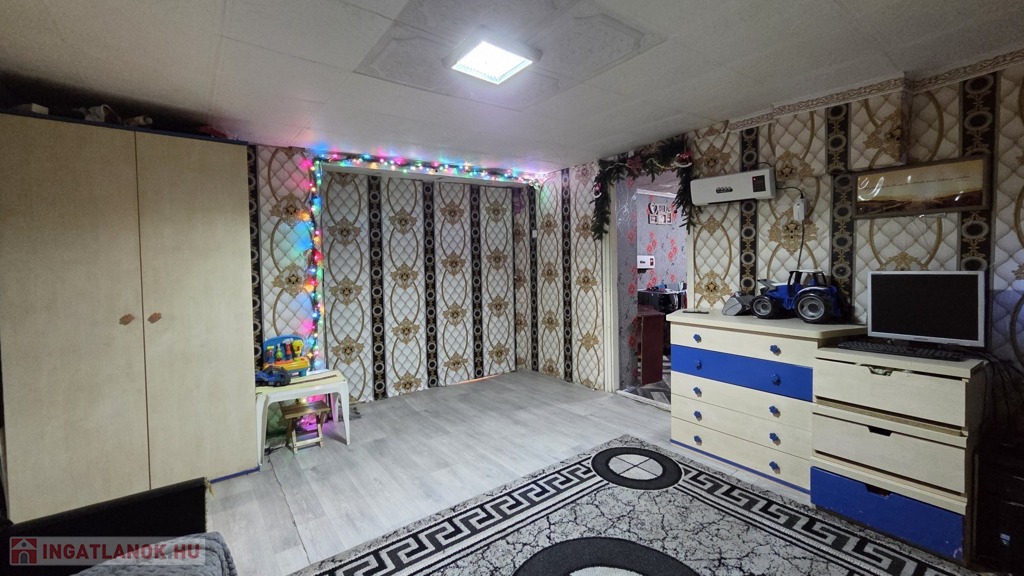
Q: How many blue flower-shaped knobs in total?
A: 10